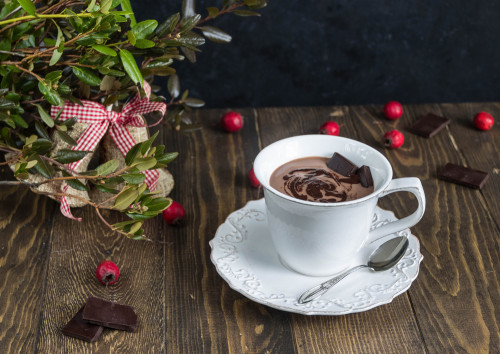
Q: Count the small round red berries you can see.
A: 8